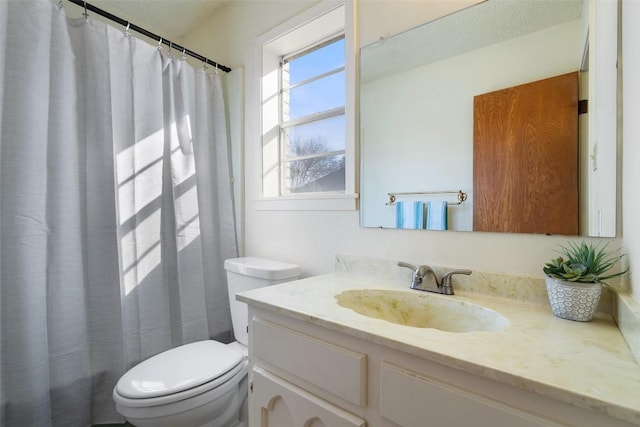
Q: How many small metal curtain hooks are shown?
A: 8